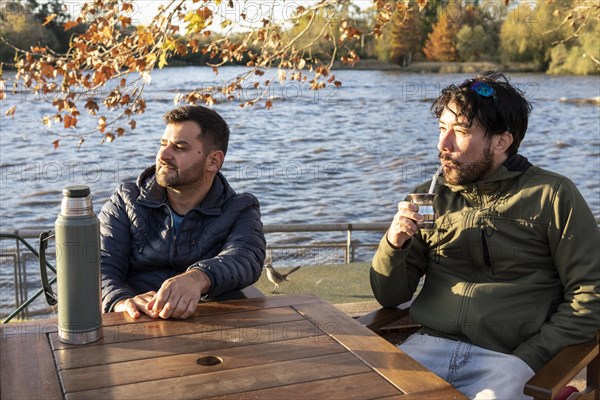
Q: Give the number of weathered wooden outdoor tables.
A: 1